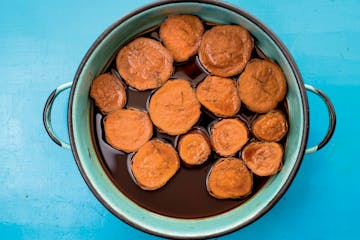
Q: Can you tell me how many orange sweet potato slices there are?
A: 14